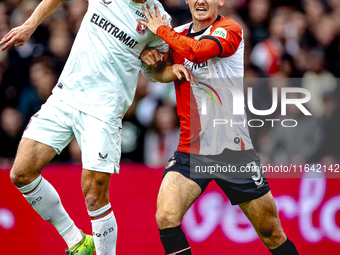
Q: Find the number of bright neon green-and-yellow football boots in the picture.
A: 1